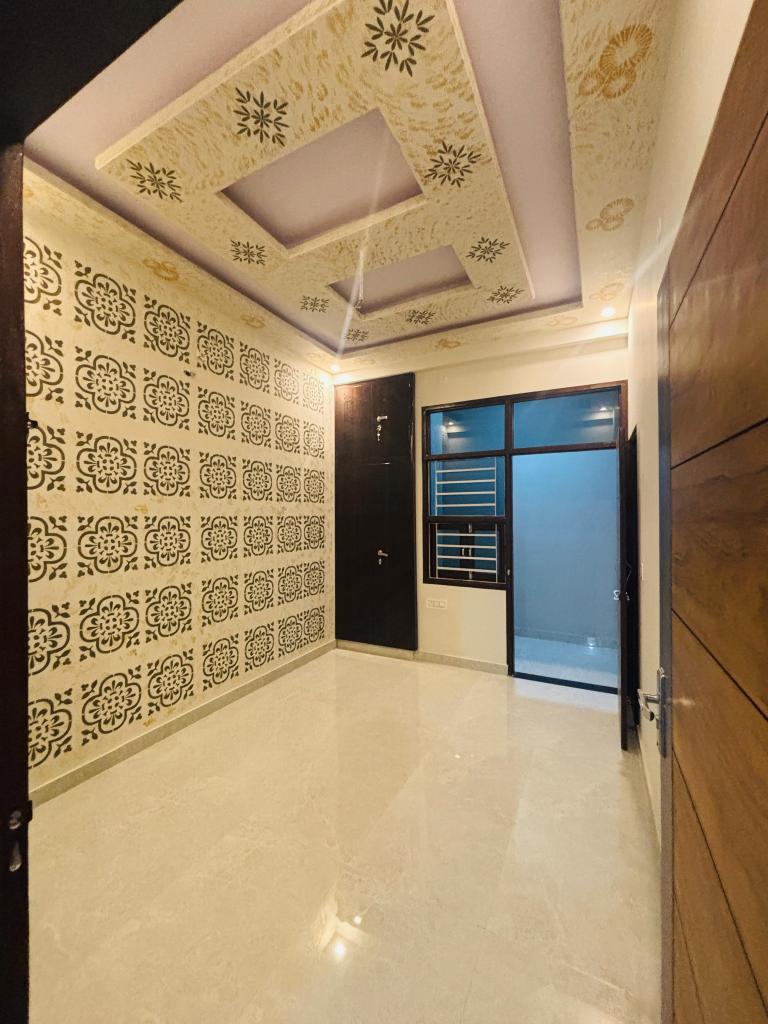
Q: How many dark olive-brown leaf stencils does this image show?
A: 10